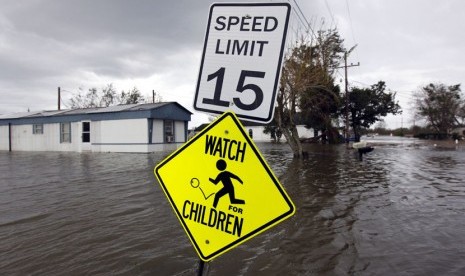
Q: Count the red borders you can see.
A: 0